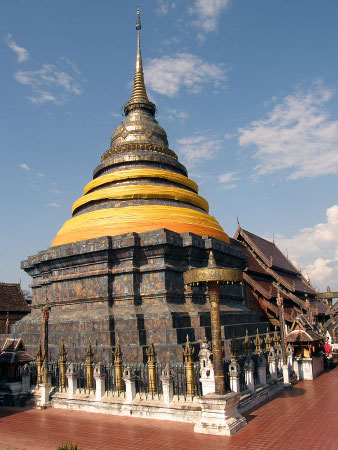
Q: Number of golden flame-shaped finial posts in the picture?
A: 11